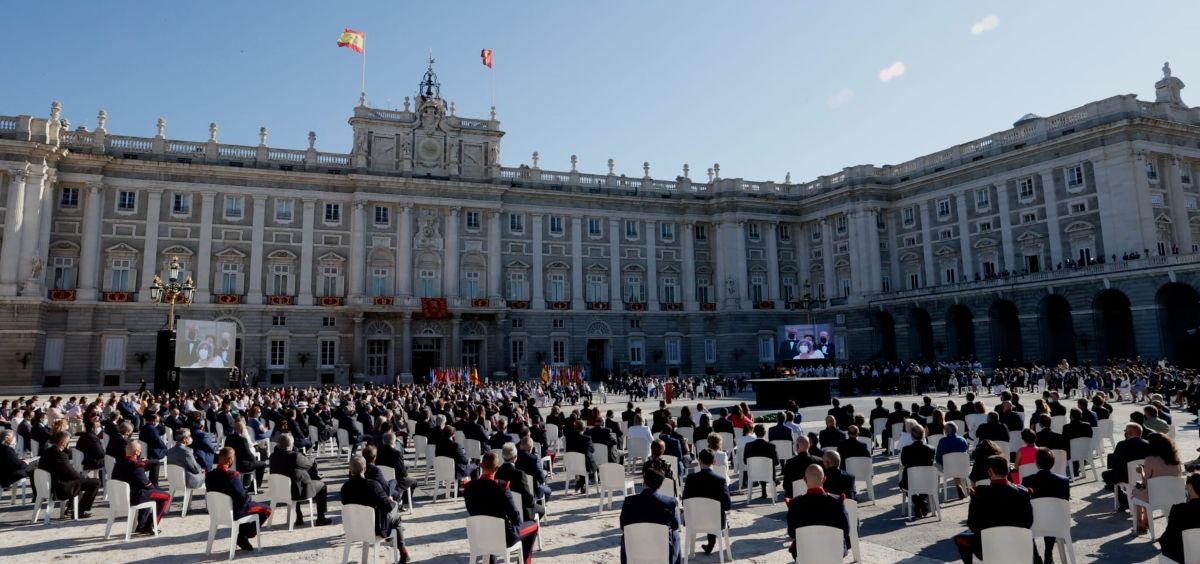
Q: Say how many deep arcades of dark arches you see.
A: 7